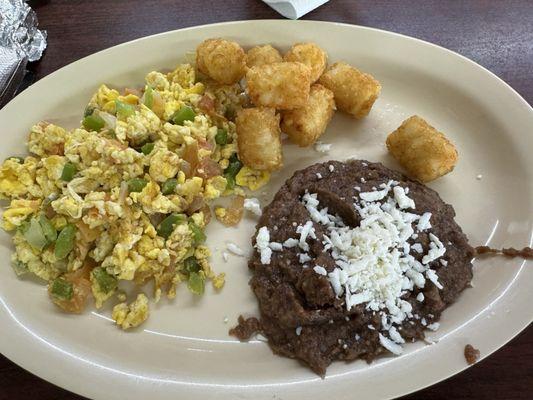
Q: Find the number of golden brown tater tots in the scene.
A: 8